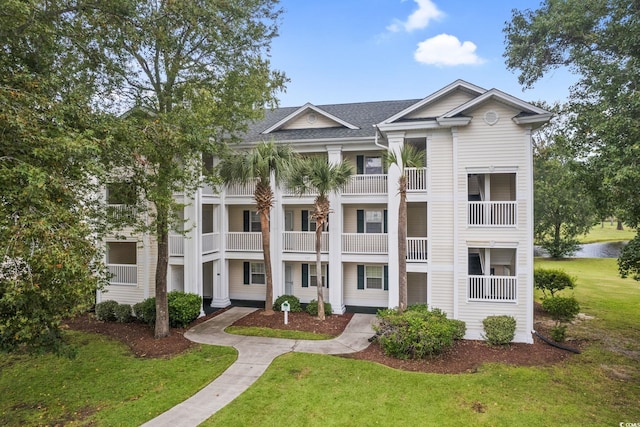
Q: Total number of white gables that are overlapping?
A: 2